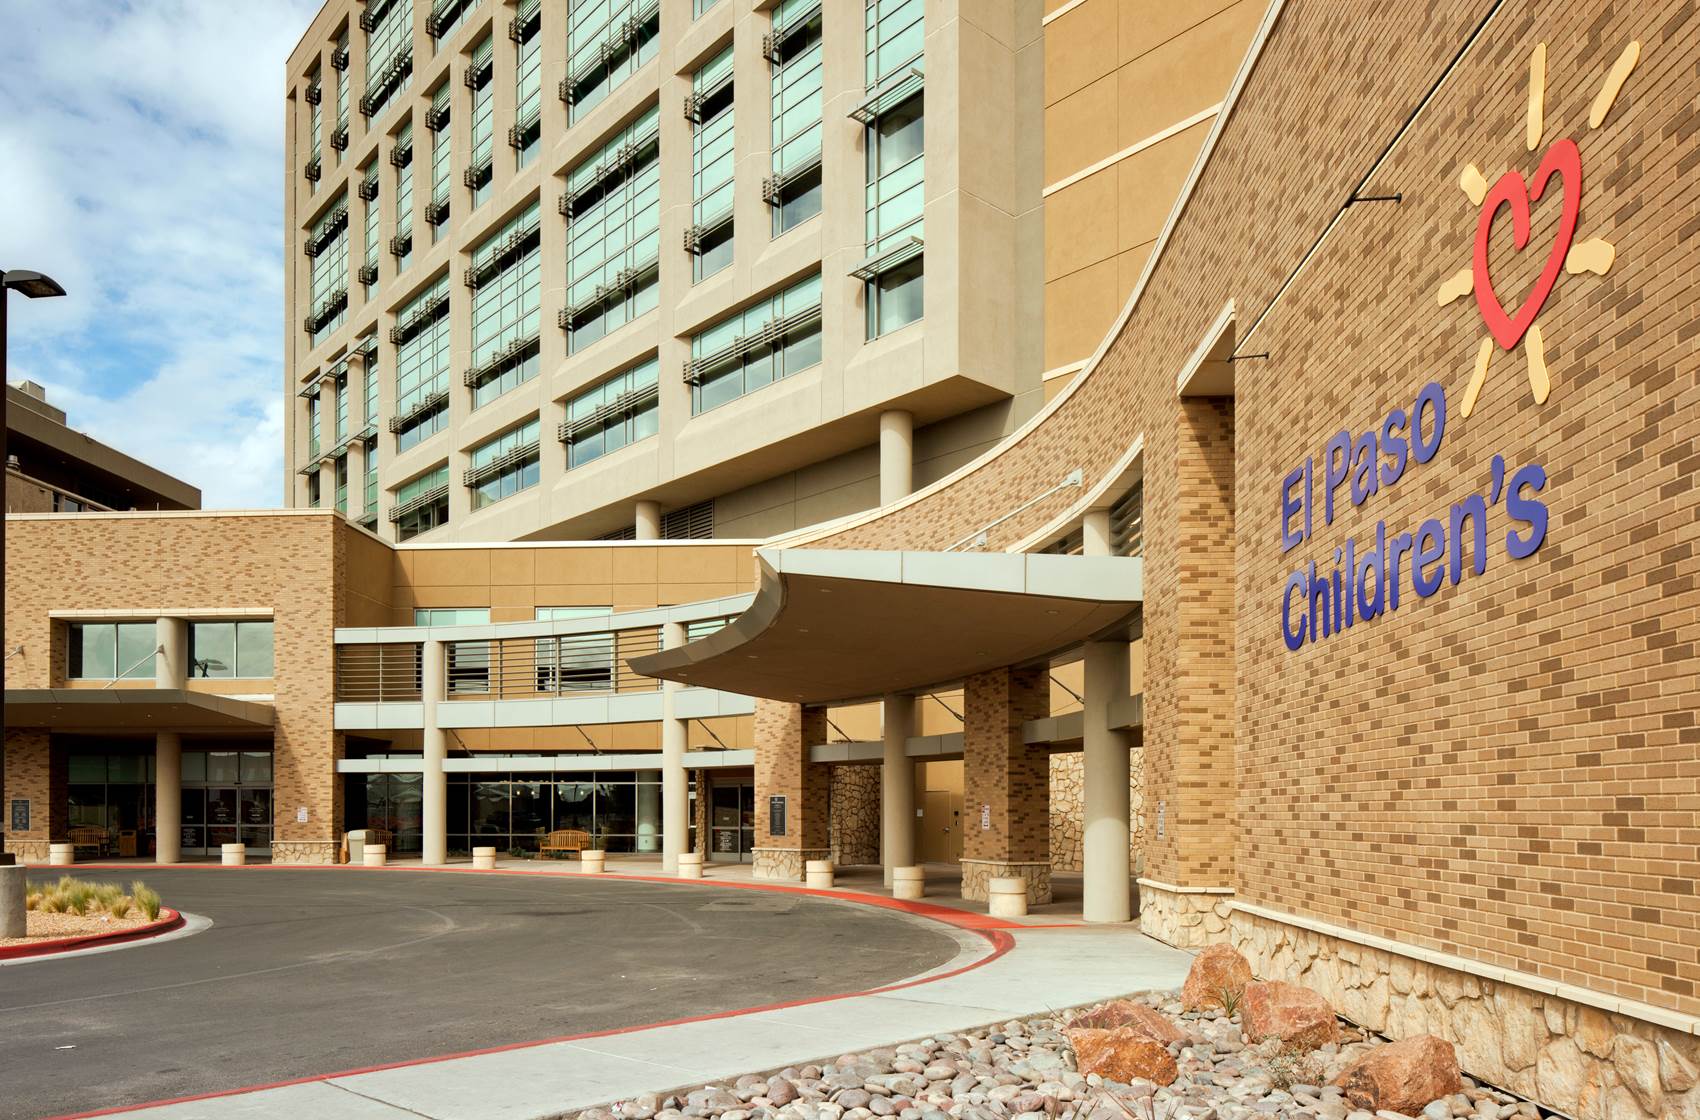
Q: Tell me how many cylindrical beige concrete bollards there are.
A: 9